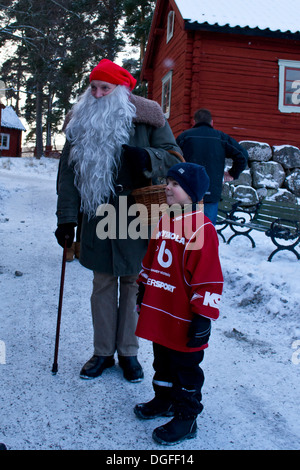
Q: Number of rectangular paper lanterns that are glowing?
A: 0